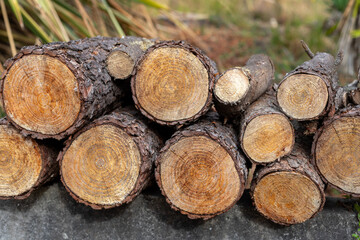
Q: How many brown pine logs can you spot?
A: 11